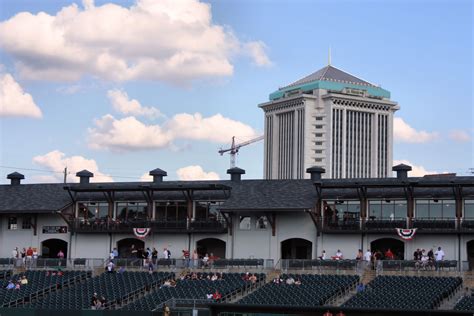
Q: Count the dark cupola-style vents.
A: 6